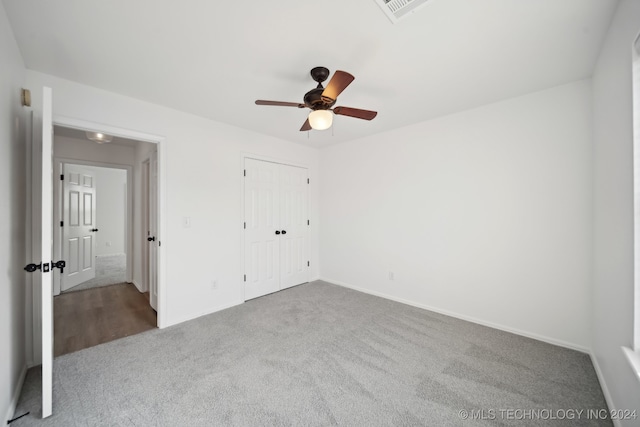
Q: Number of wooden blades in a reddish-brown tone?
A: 4